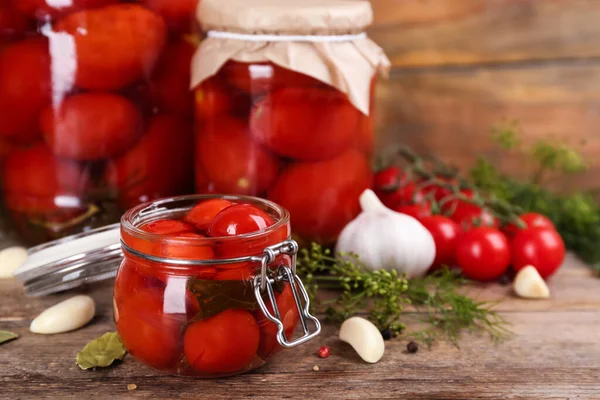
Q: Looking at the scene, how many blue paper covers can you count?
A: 0